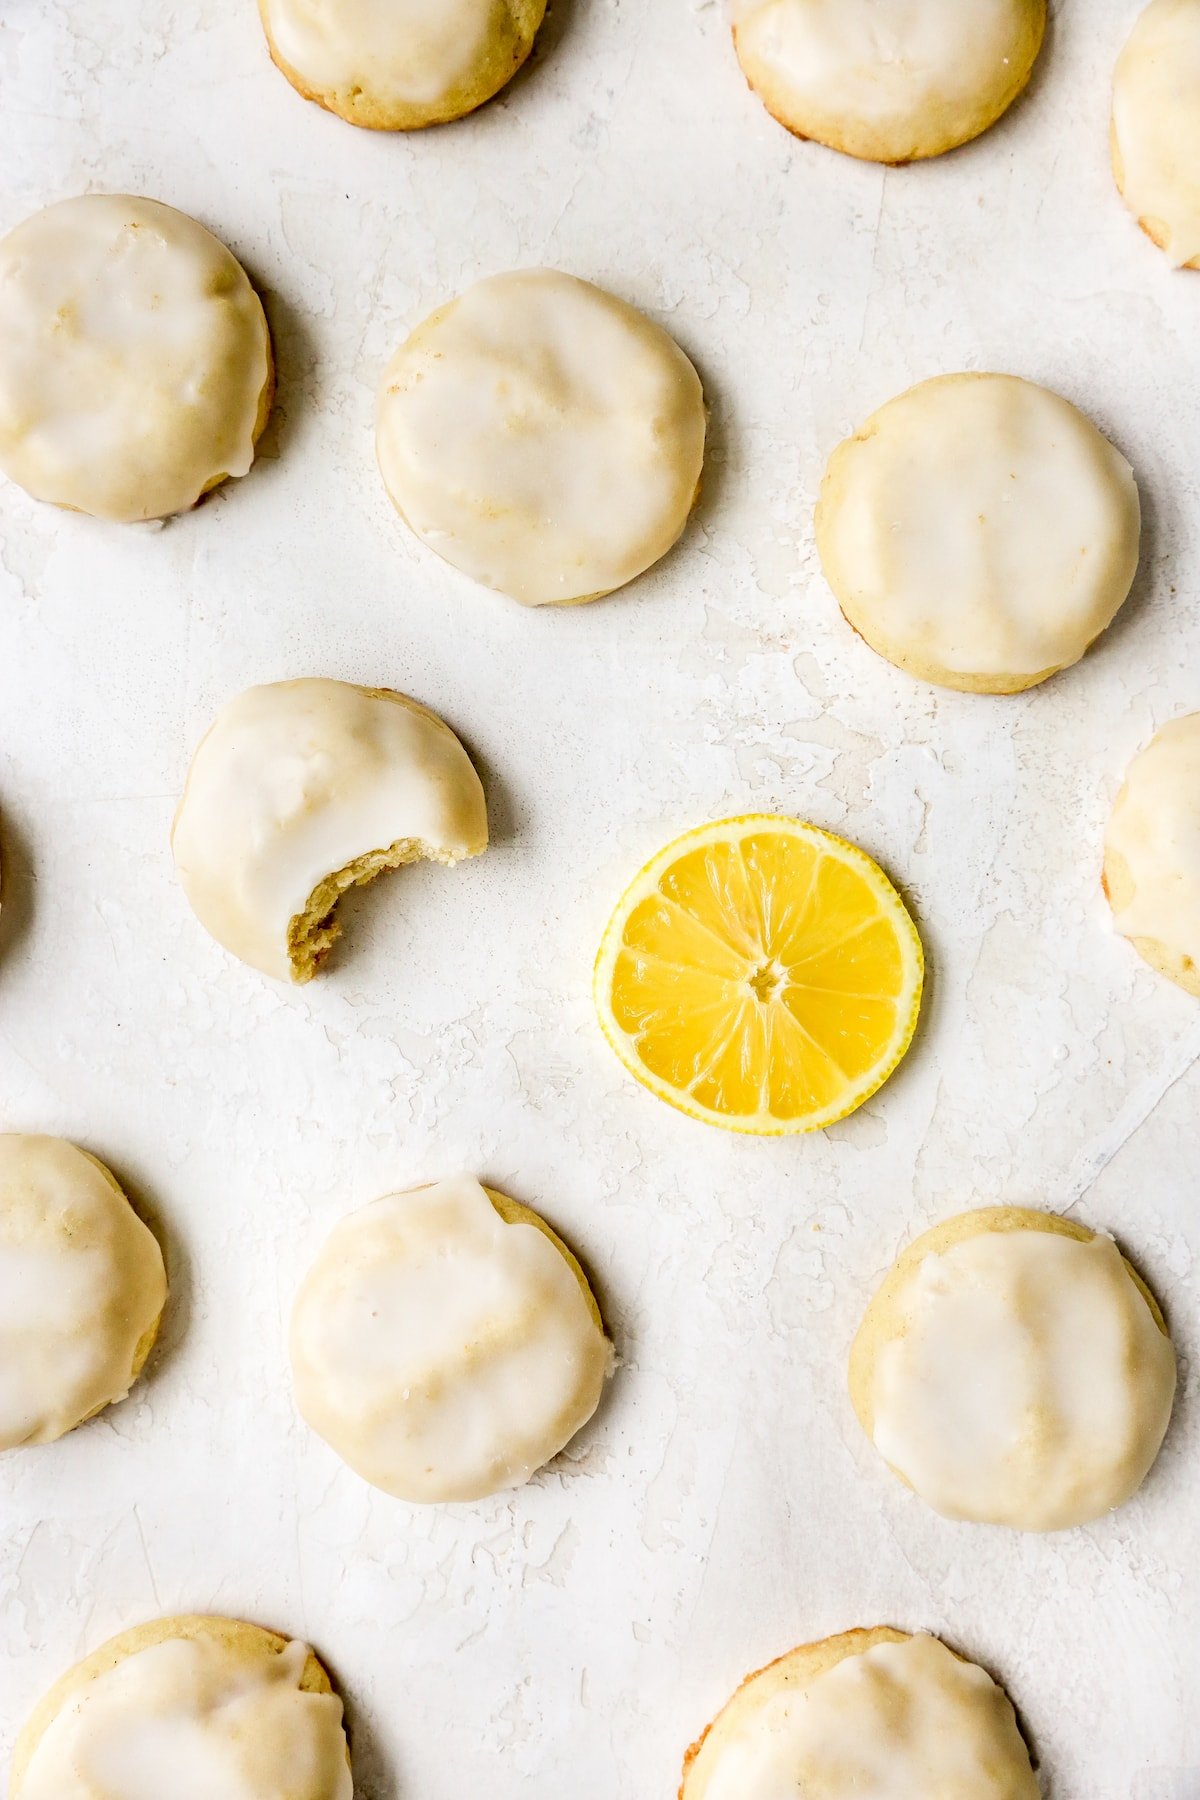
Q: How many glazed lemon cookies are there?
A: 13